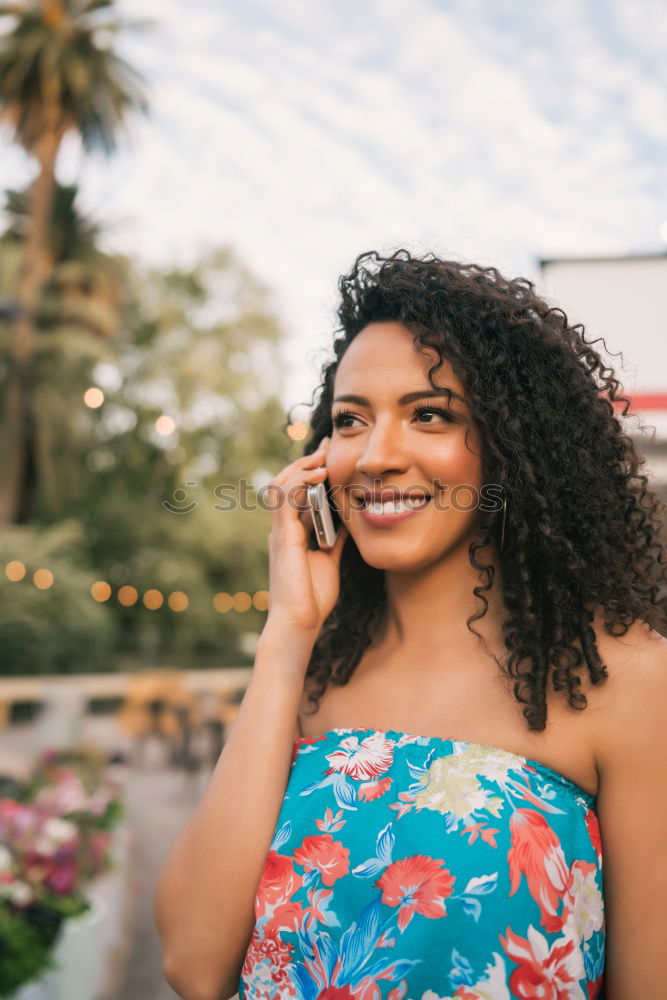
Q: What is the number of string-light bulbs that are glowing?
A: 12